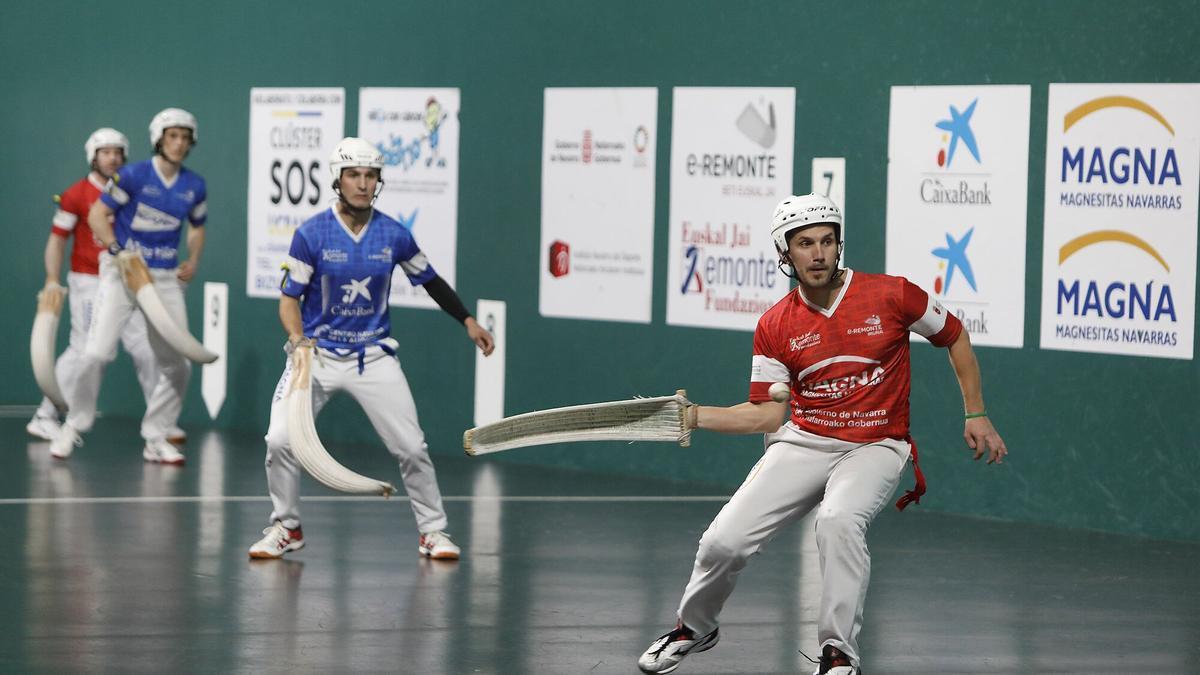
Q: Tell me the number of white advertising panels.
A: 6